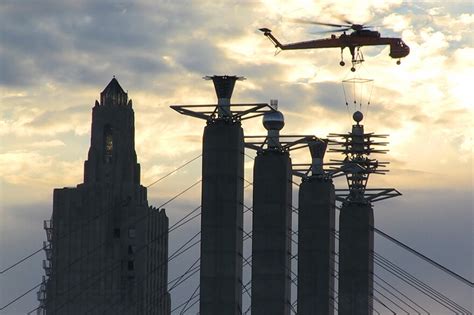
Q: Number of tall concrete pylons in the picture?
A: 4